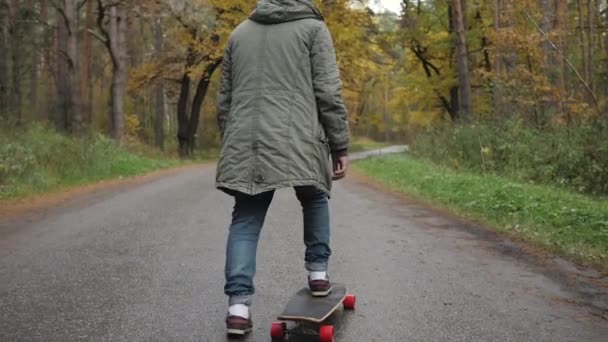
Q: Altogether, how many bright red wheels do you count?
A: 3